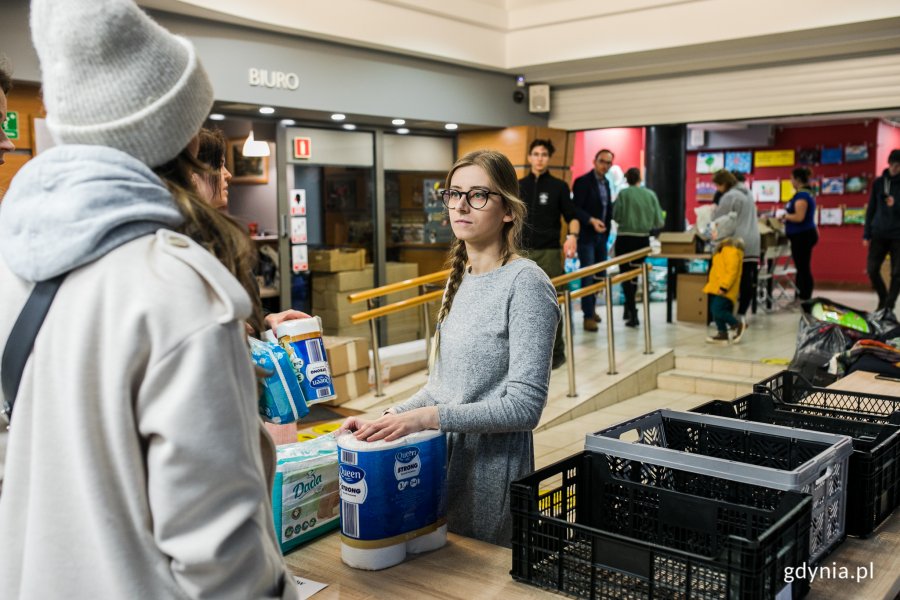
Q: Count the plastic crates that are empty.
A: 4